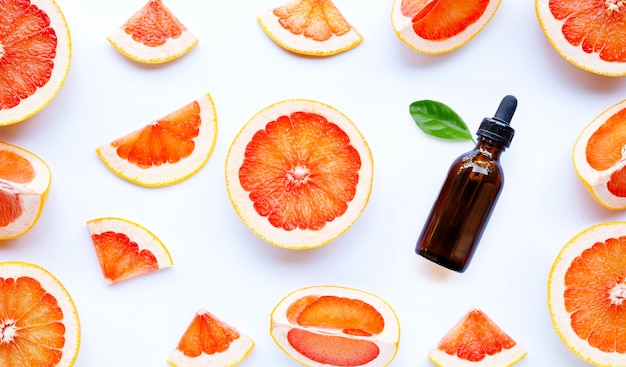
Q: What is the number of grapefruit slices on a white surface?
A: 15